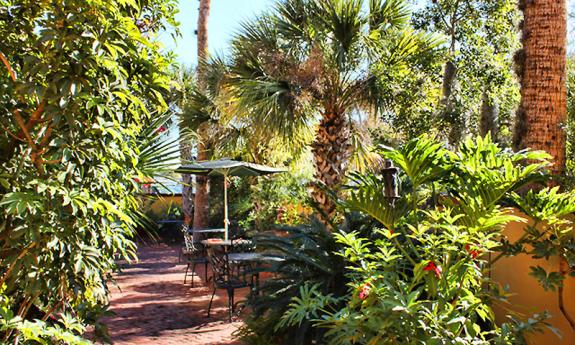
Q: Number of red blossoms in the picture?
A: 3